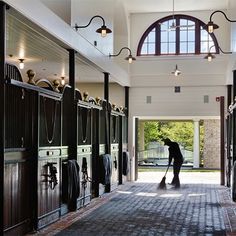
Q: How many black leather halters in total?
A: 3